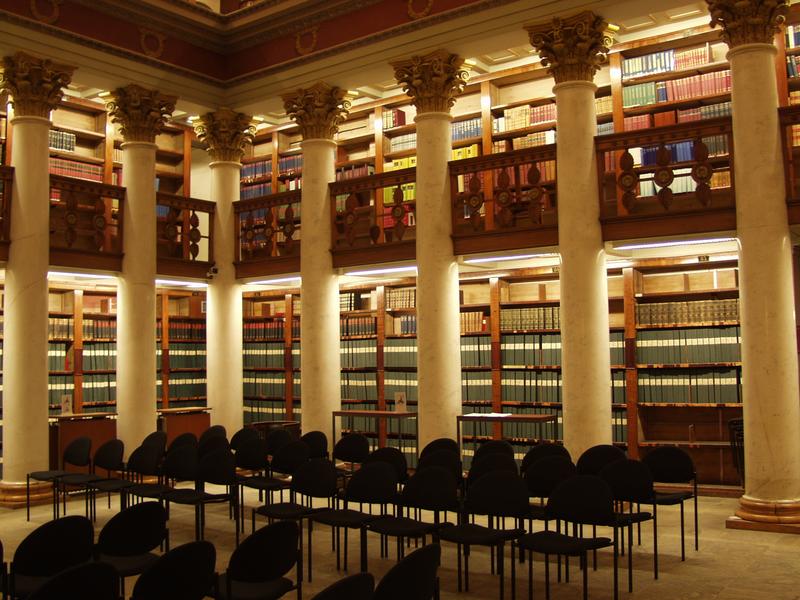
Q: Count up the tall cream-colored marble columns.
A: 7